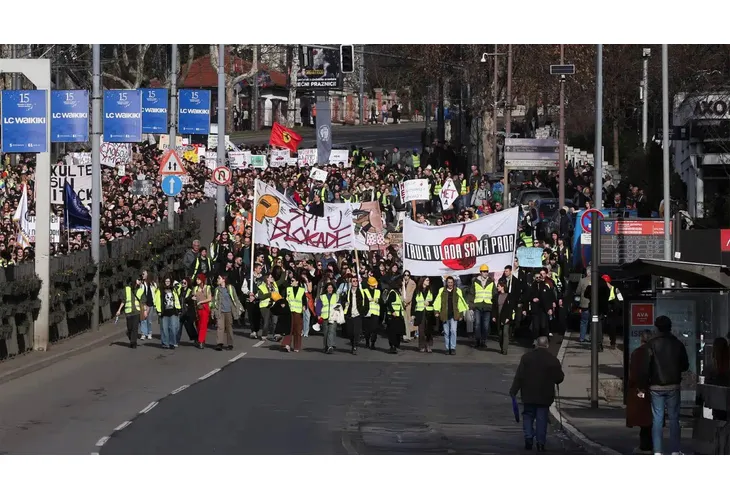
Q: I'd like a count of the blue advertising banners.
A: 5